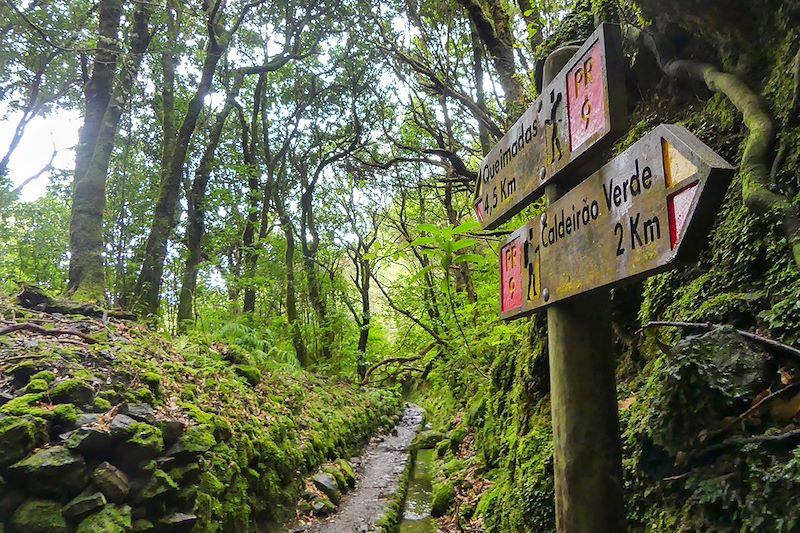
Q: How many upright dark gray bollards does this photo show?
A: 0